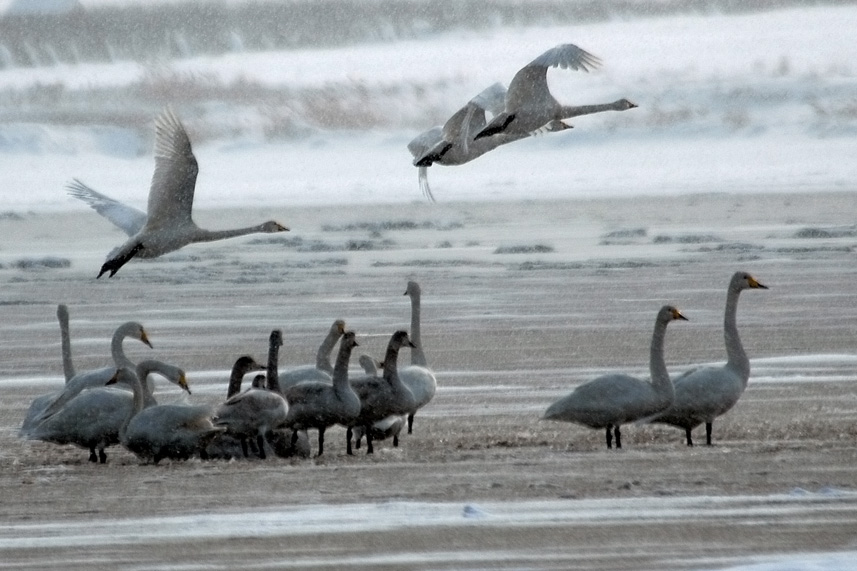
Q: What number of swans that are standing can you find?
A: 14